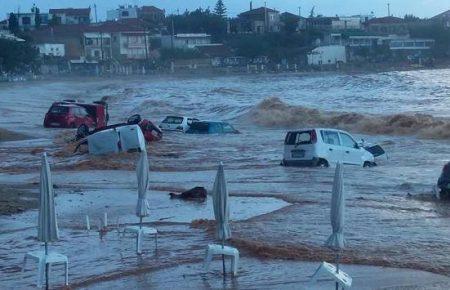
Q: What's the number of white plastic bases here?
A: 4